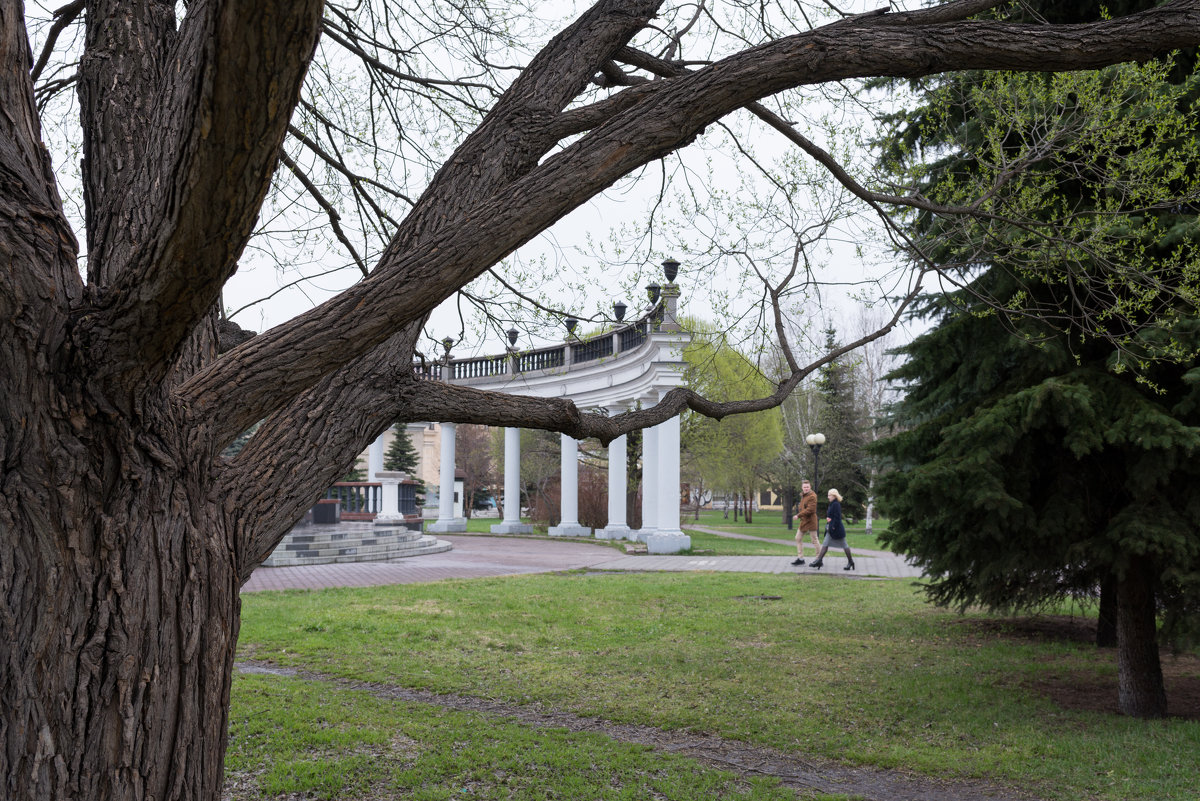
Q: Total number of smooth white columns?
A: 7